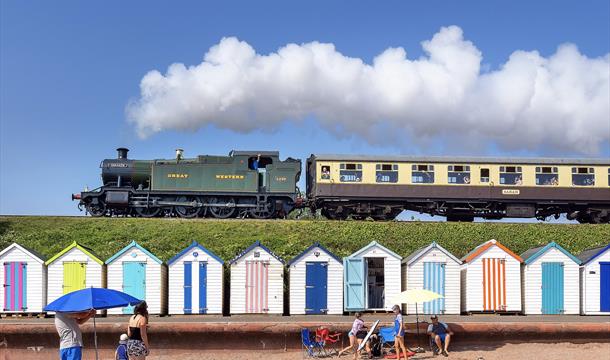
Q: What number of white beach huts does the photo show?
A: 11